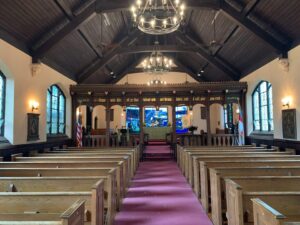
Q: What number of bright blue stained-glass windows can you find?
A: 3